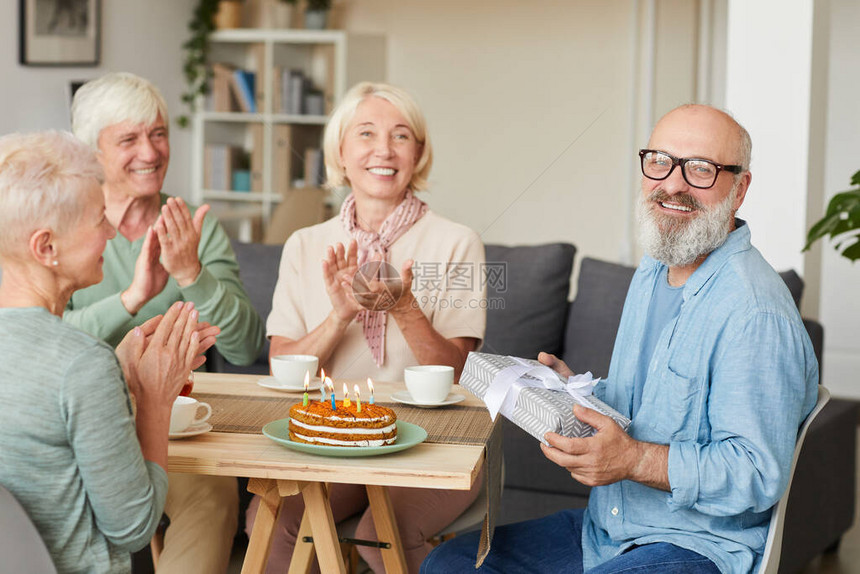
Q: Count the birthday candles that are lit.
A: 6